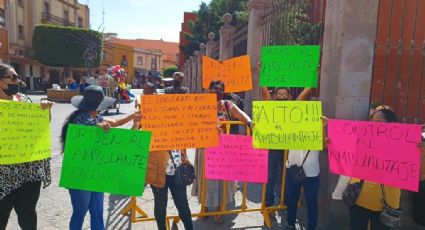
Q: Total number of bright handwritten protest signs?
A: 8